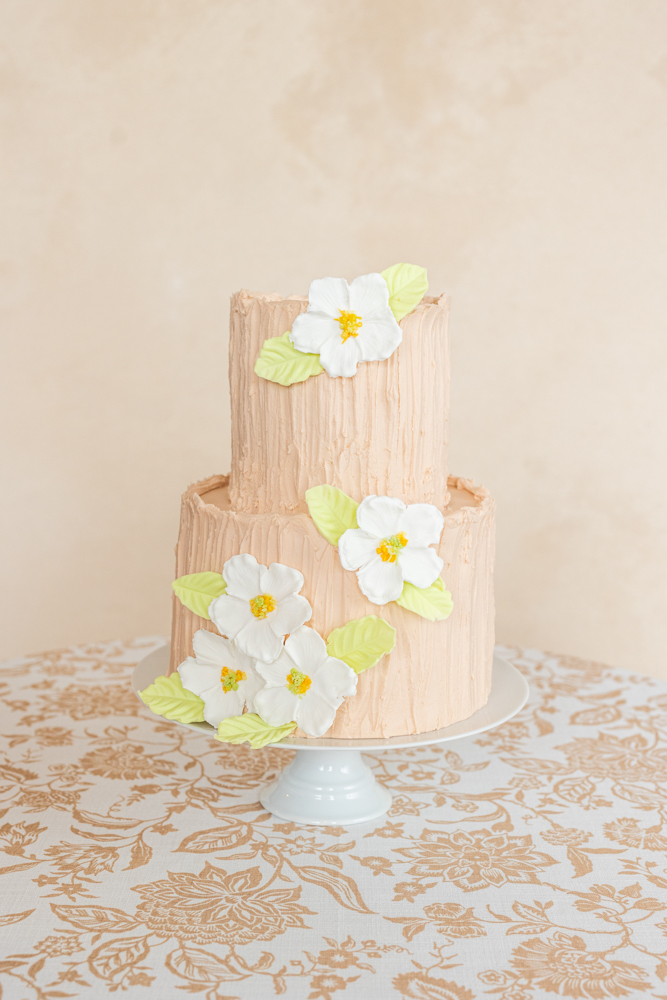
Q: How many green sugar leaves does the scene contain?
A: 8